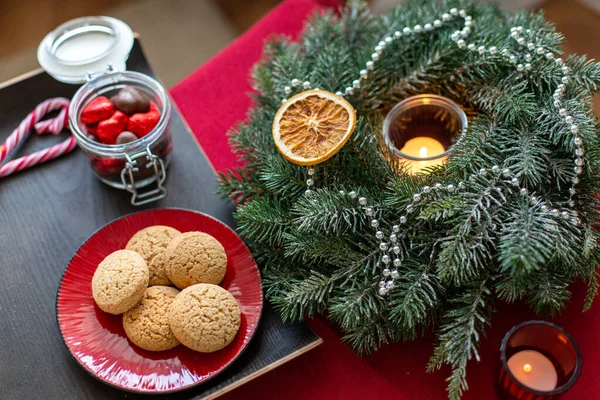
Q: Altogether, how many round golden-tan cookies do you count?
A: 5